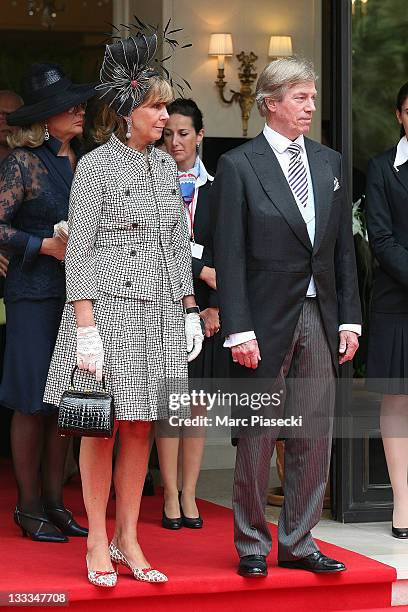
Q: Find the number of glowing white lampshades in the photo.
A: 2